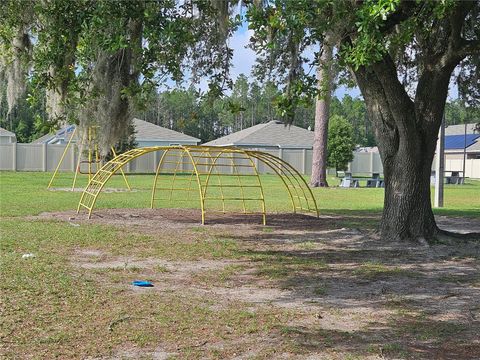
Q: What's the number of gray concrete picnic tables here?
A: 2